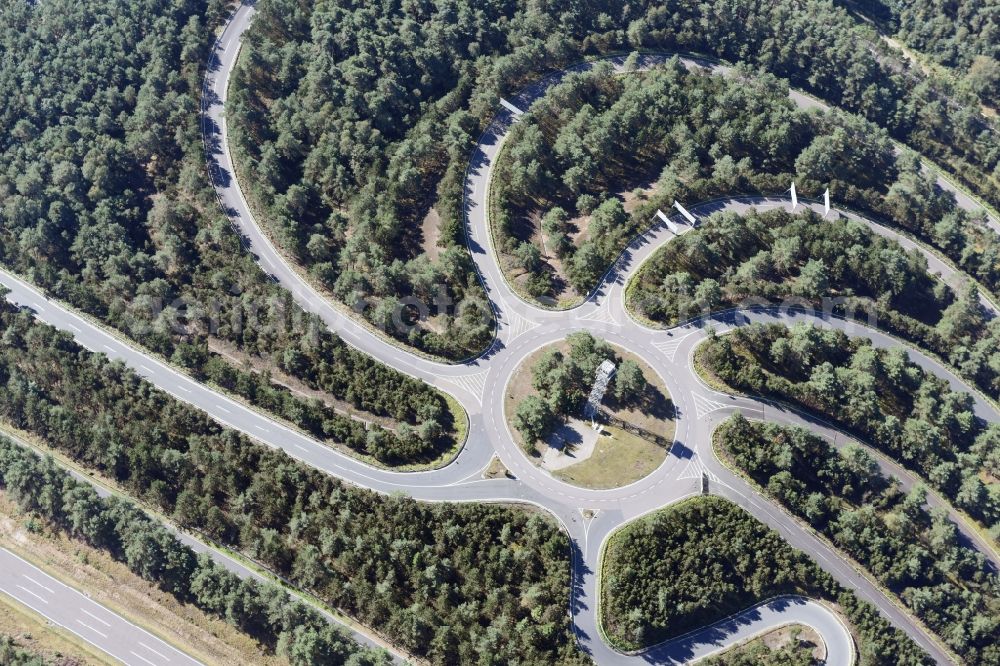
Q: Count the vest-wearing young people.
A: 0